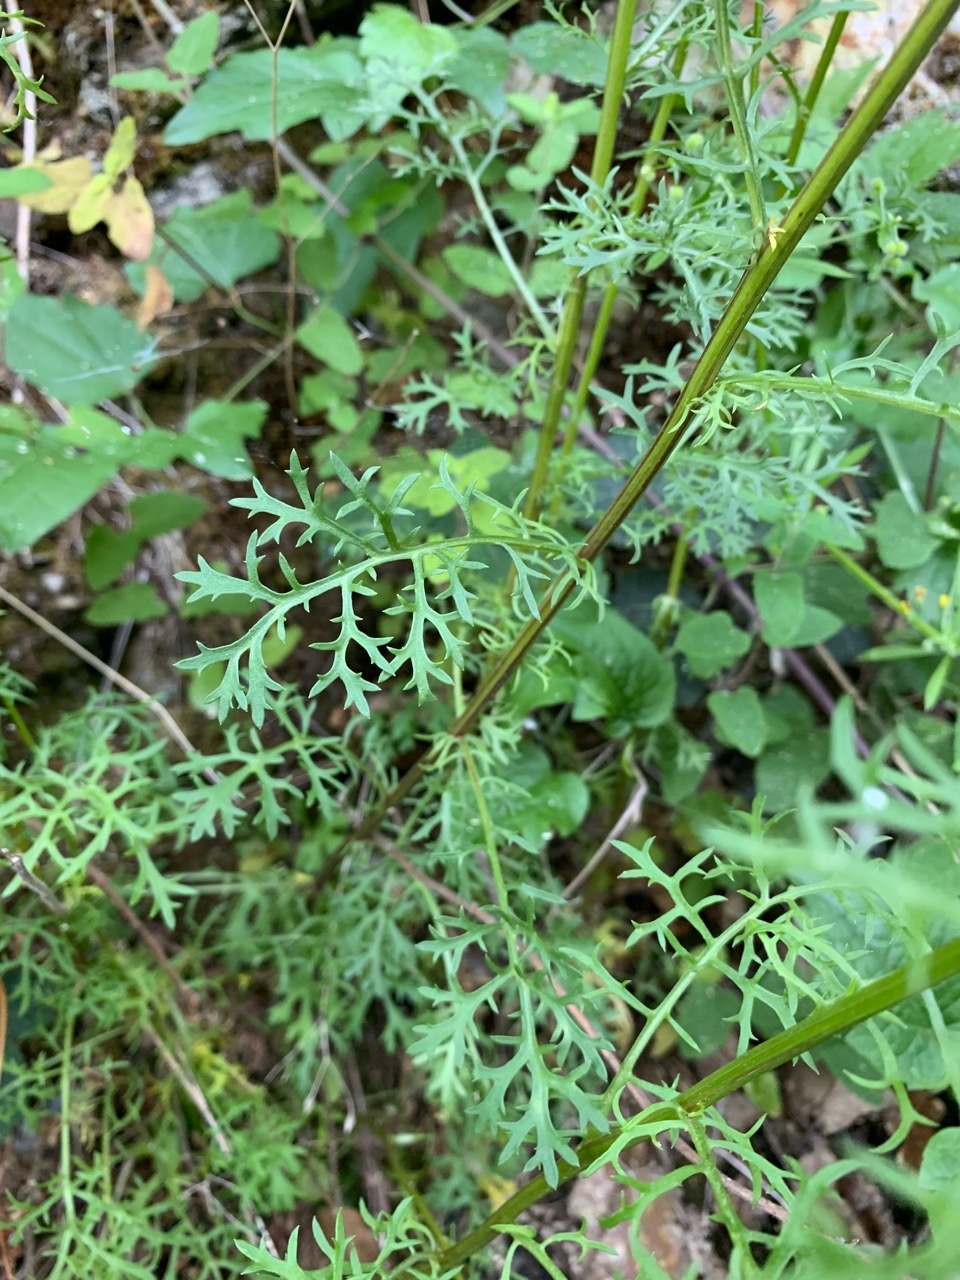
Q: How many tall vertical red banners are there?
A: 0